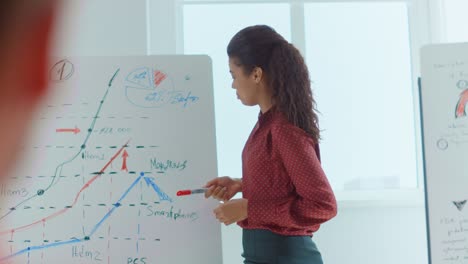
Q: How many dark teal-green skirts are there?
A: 1